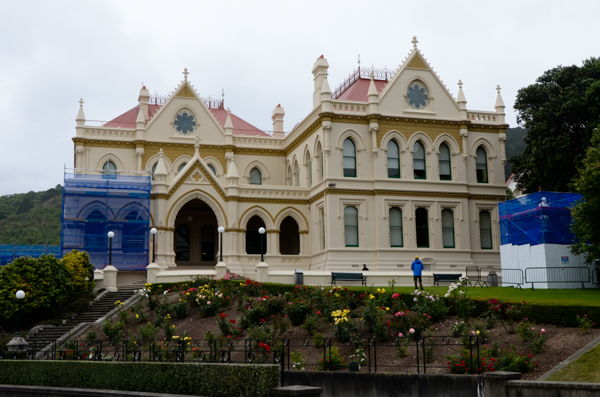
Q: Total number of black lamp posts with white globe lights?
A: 5